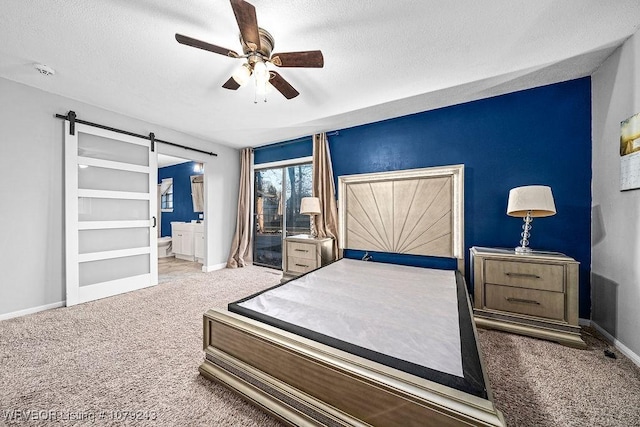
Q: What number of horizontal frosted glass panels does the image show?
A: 5